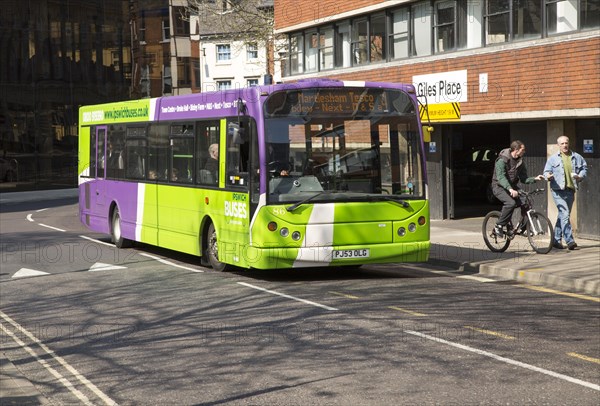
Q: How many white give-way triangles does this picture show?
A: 2